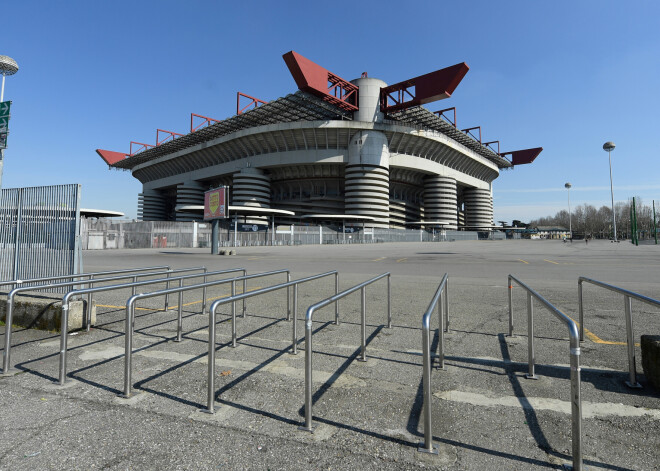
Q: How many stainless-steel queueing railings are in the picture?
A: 9